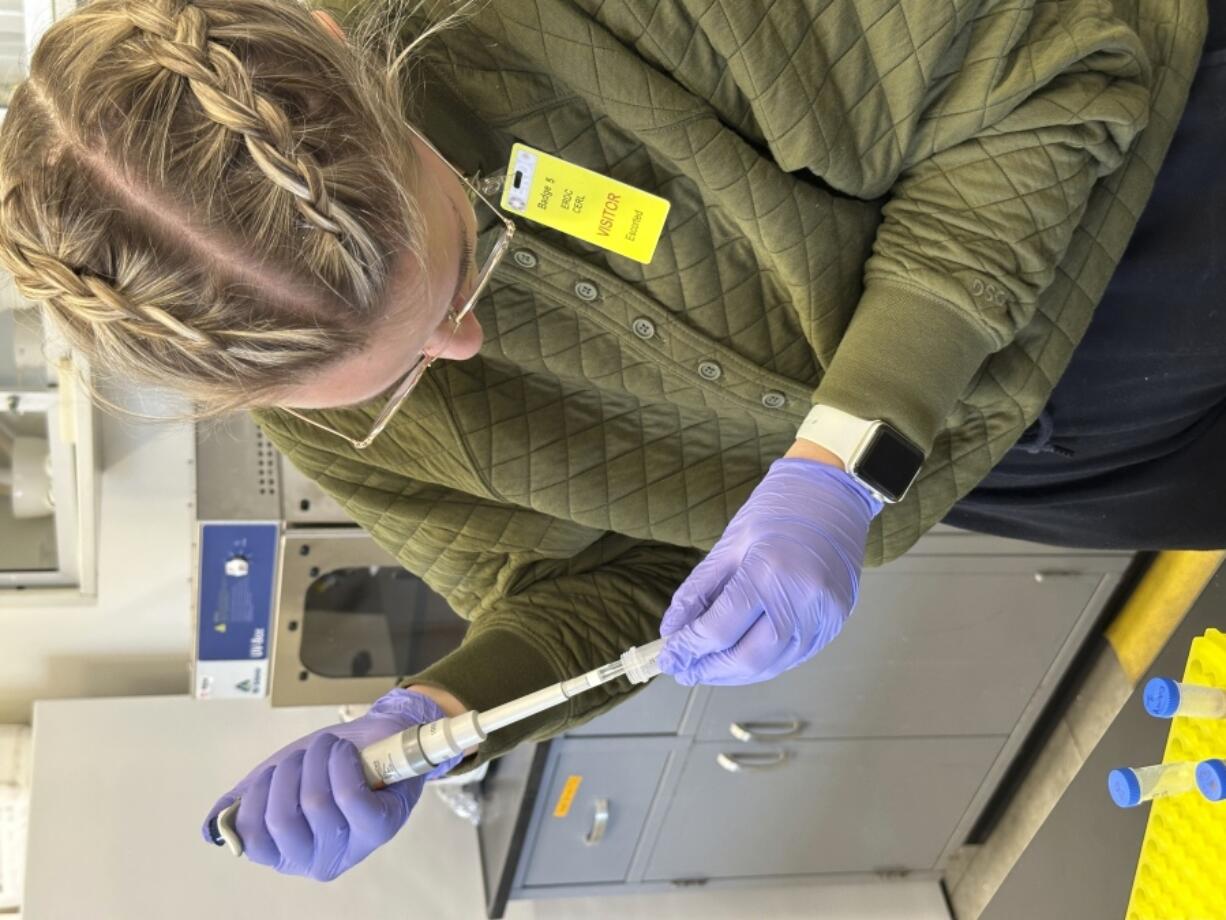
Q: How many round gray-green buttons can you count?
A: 5